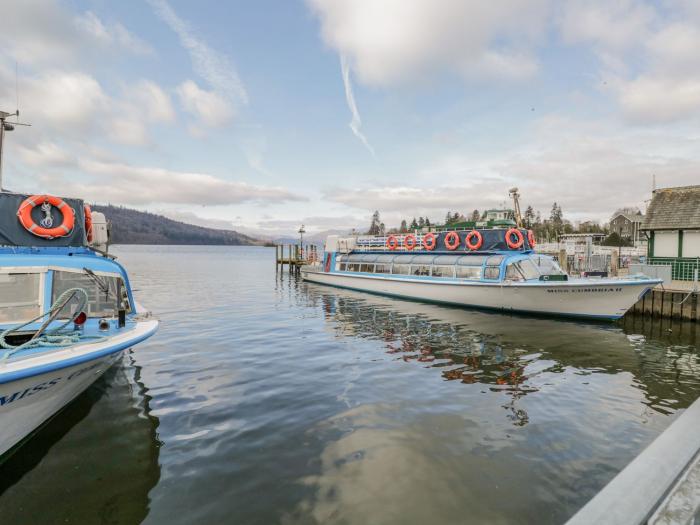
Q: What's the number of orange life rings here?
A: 9